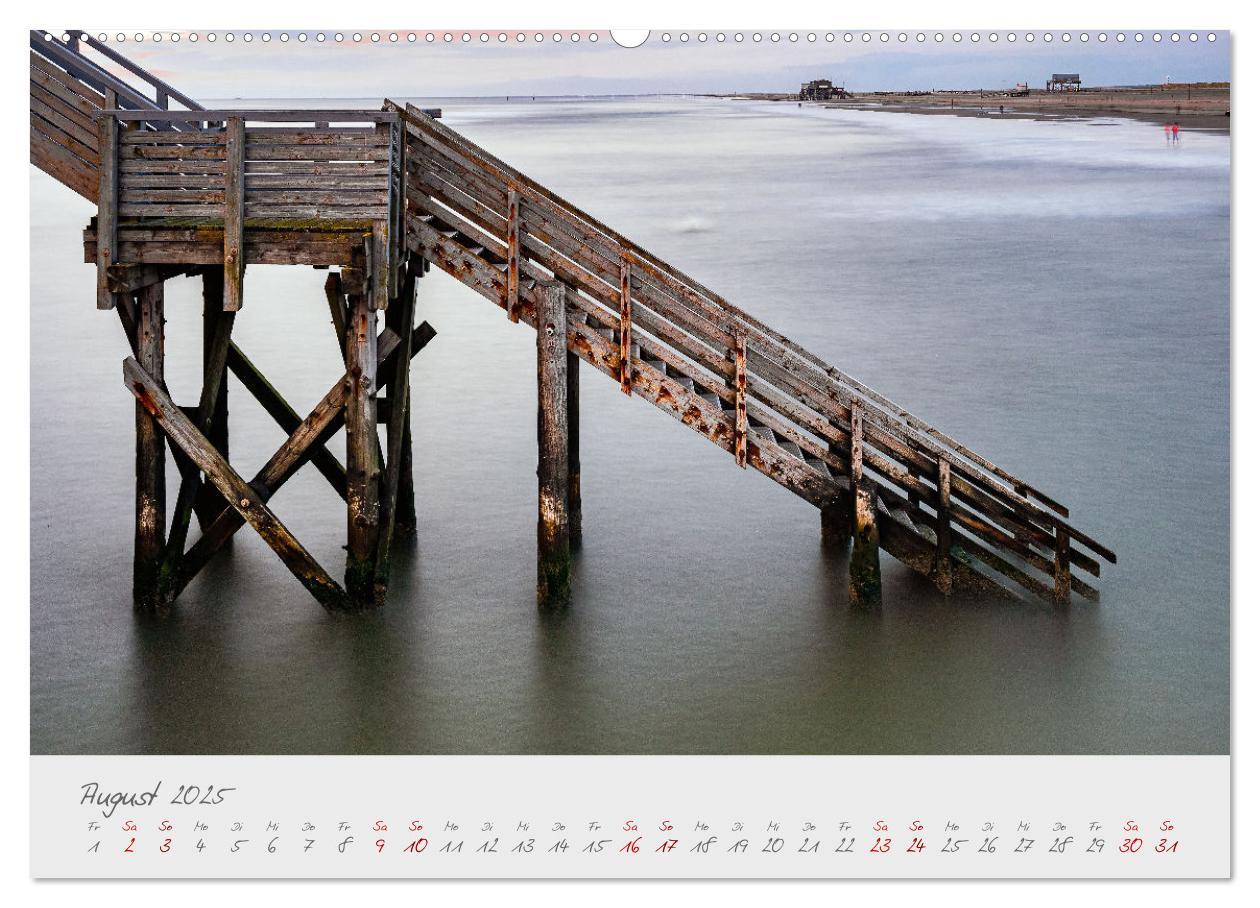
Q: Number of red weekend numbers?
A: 10